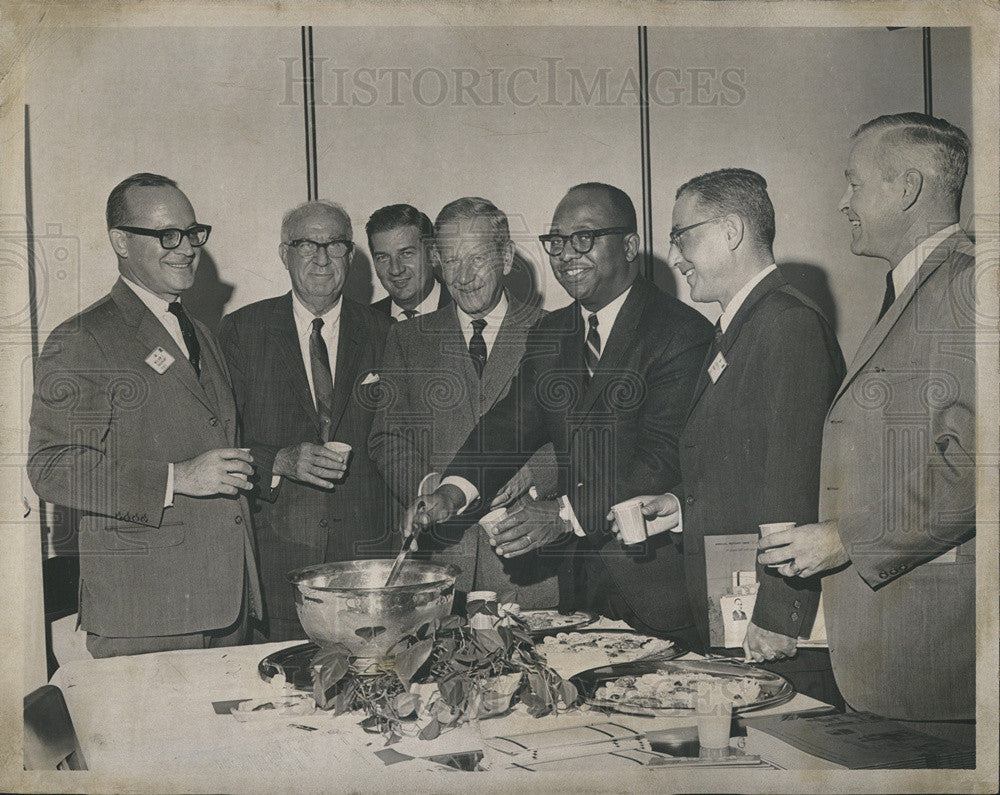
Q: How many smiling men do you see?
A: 7